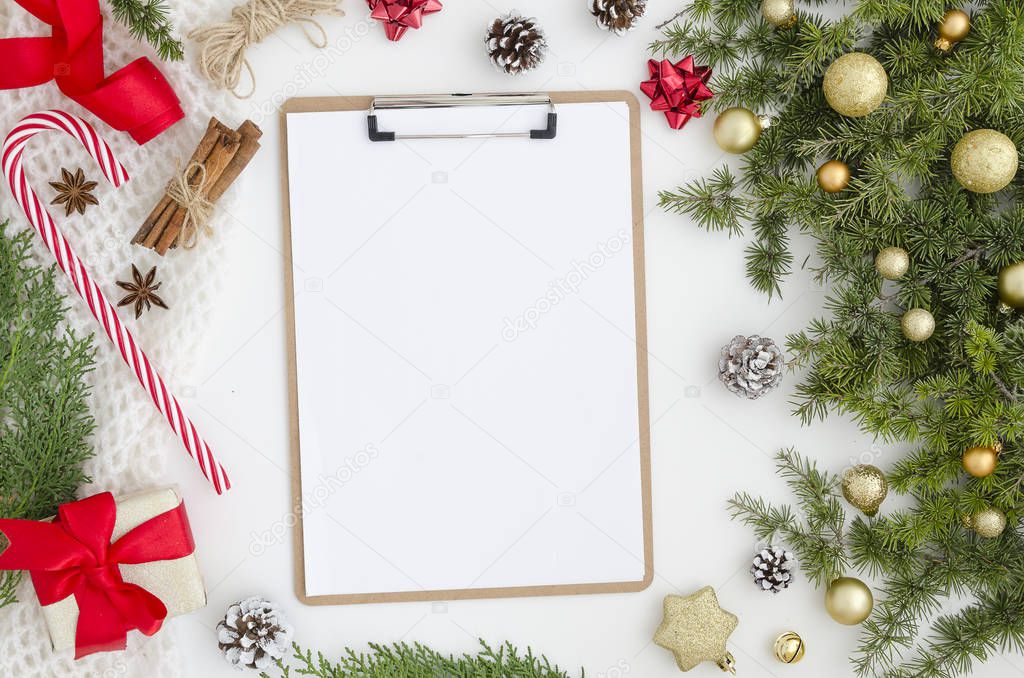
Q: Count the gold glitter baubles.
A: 7